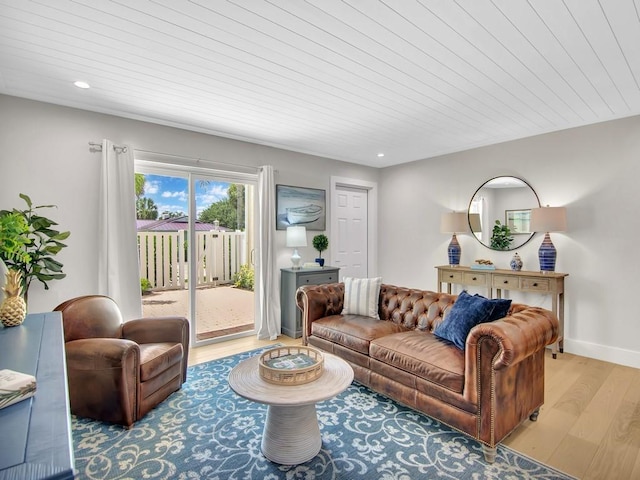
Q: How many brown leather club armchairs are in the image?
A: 1